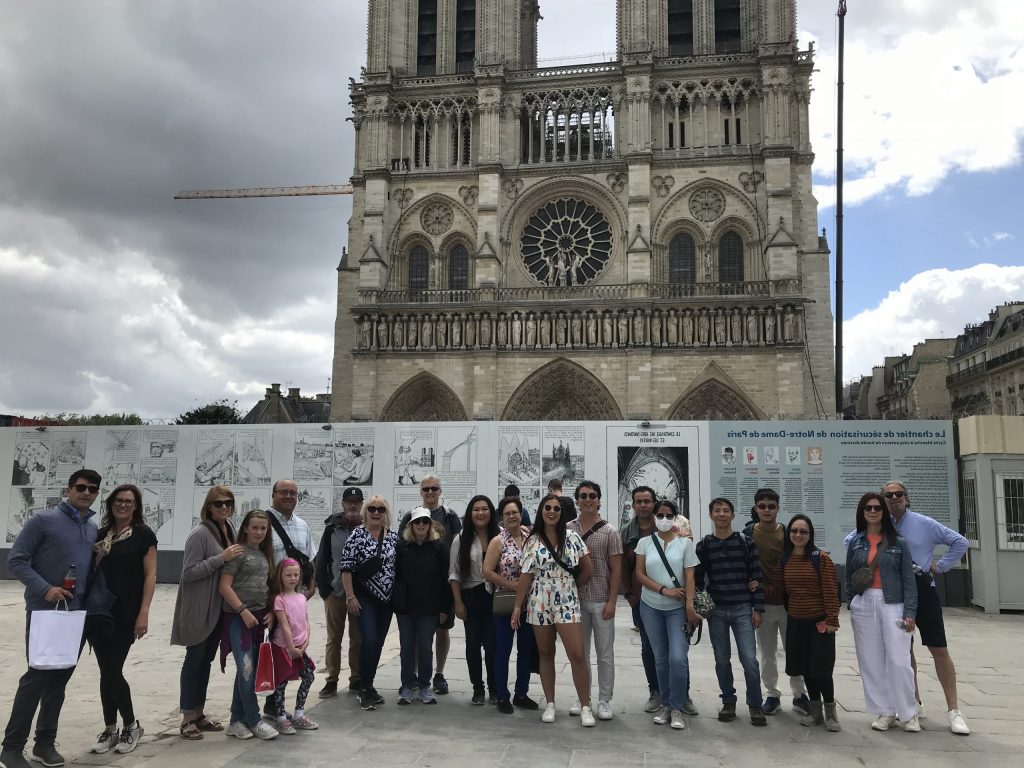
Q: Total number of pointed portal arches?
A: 3